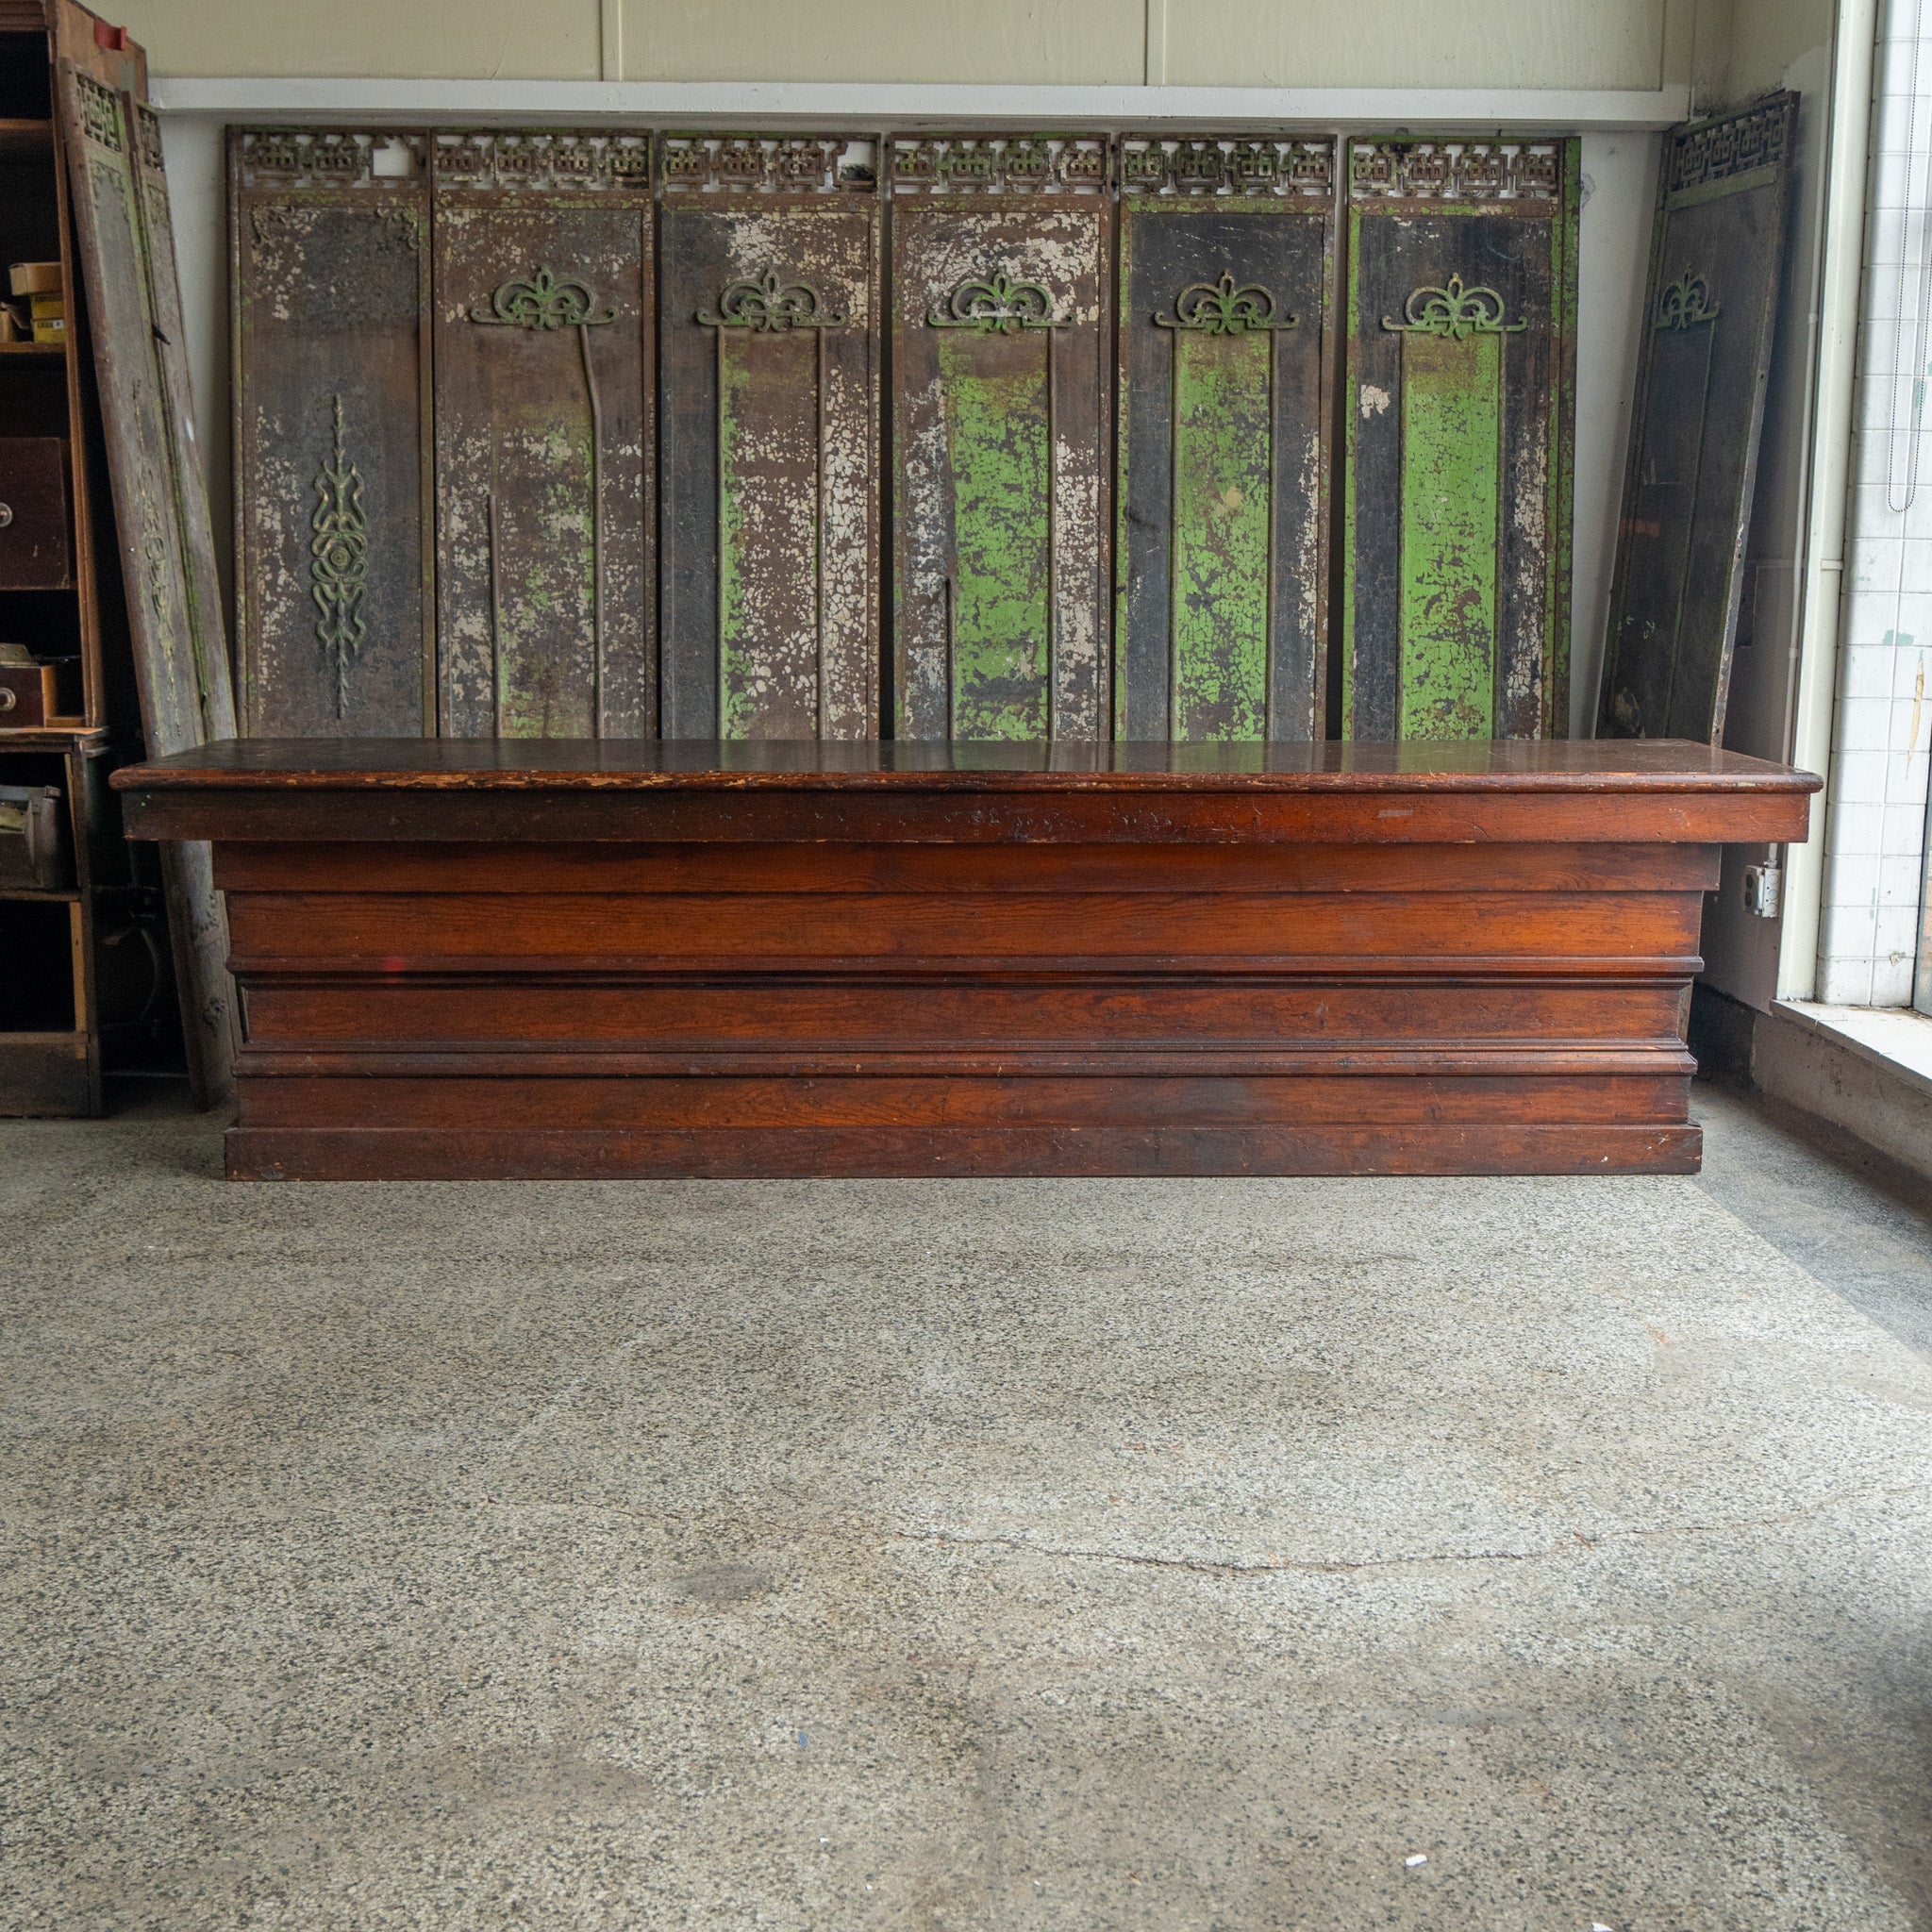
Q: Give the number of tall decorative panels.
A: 9